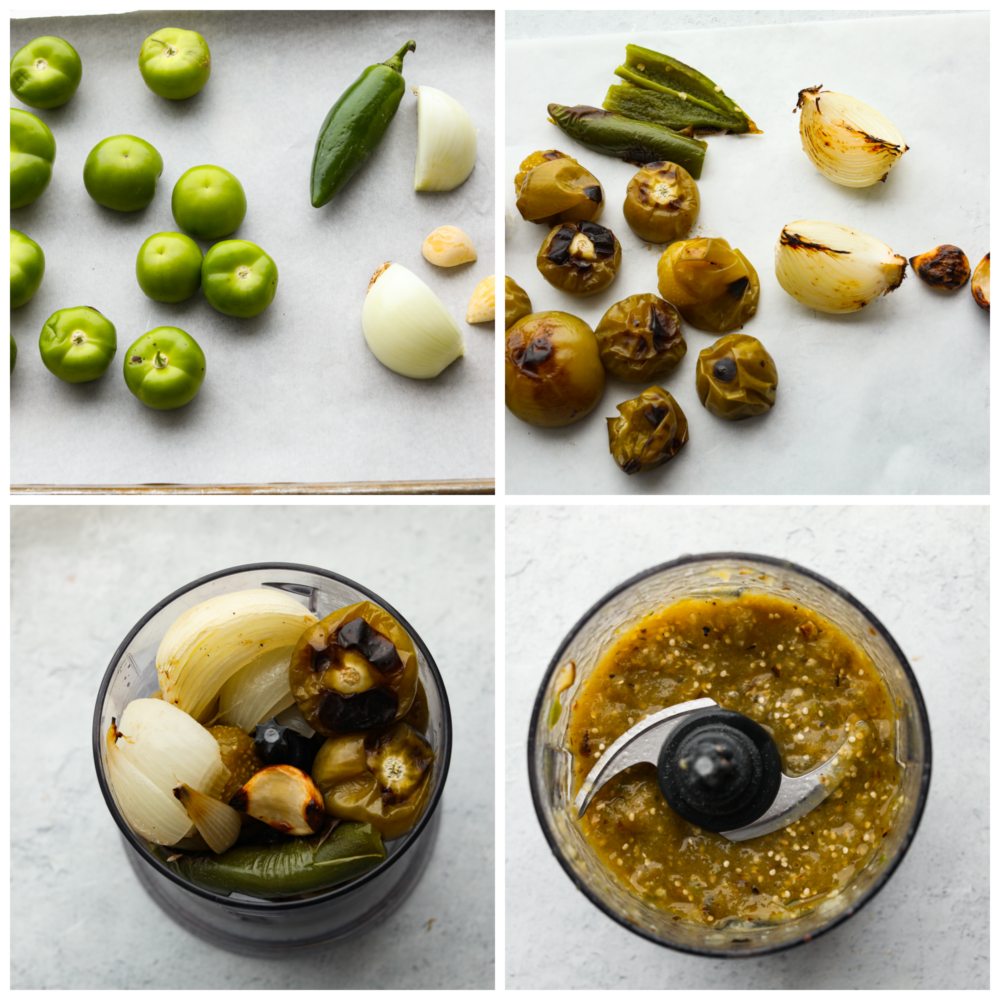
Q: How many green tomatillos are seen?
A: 11